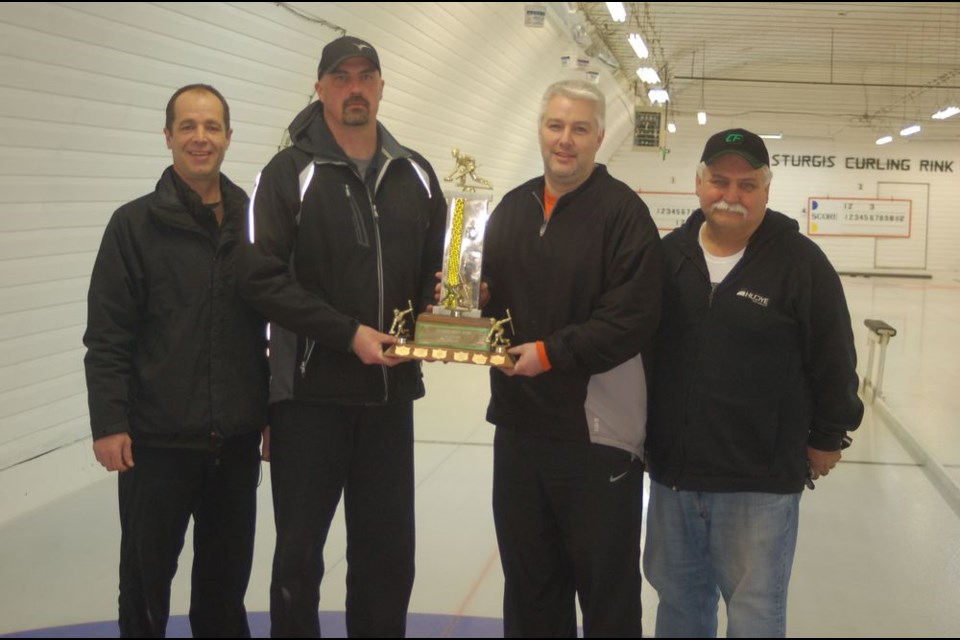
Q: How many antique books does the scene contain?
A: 0